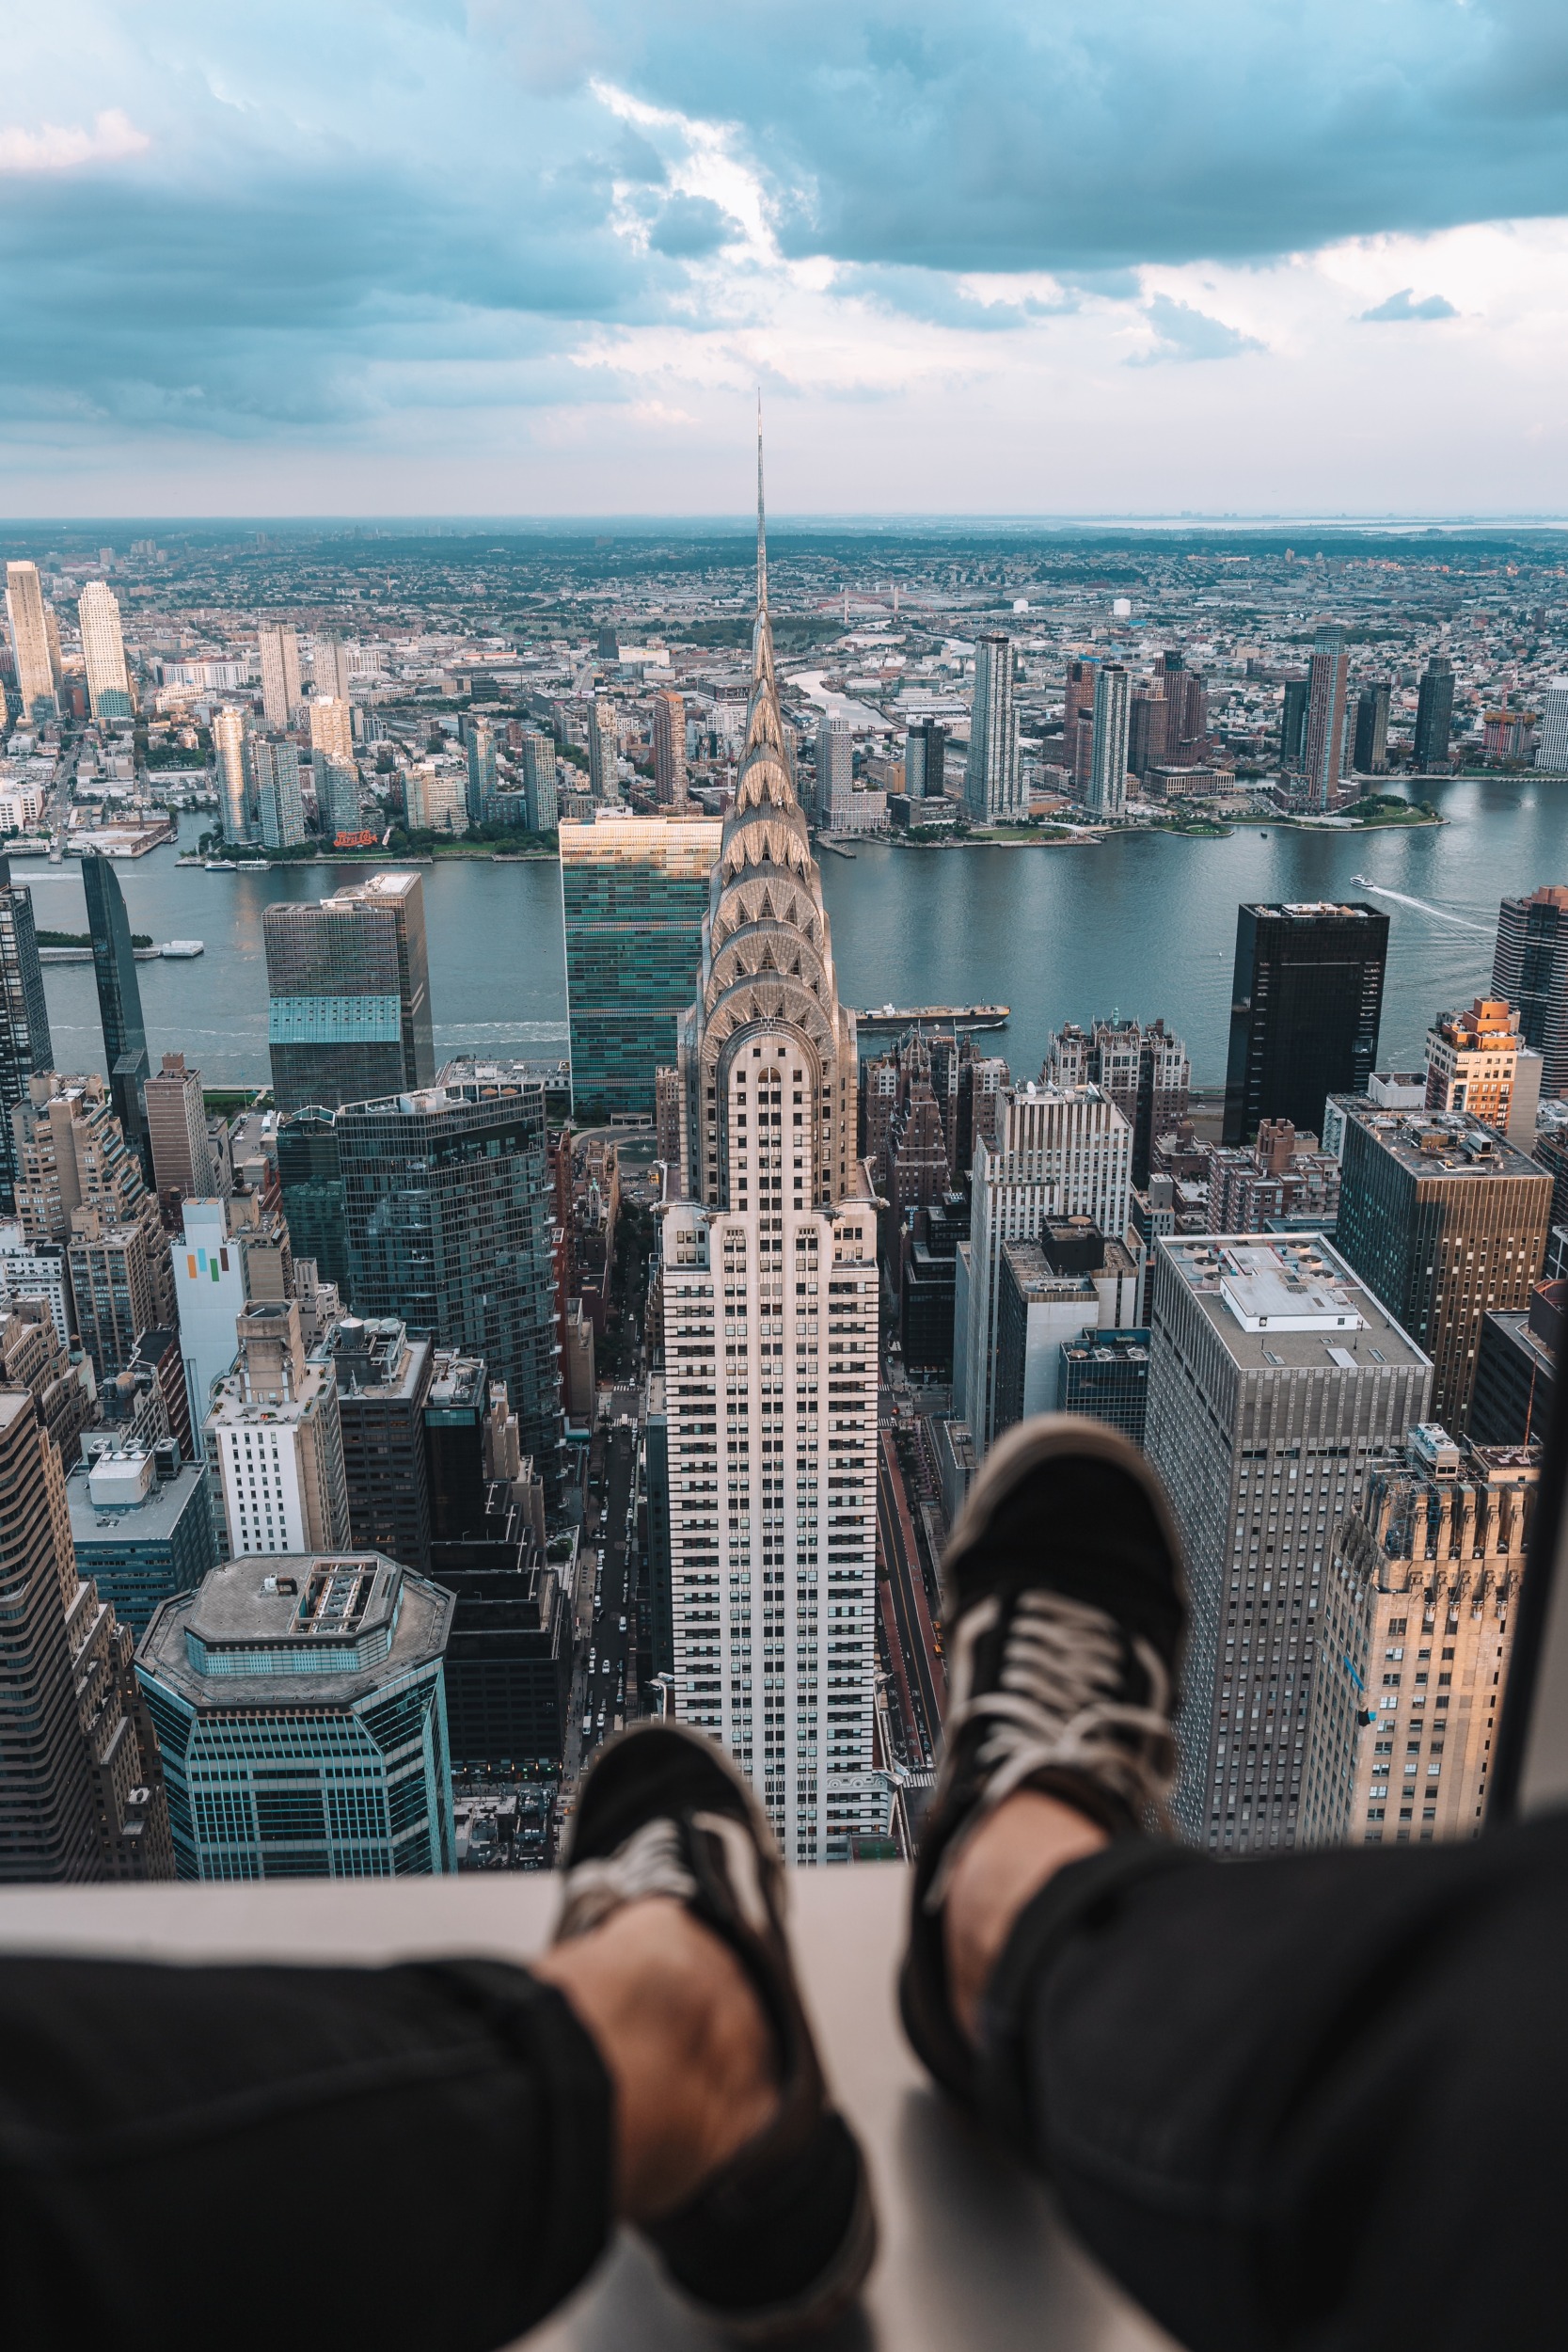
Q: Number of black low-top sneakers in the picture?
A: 2